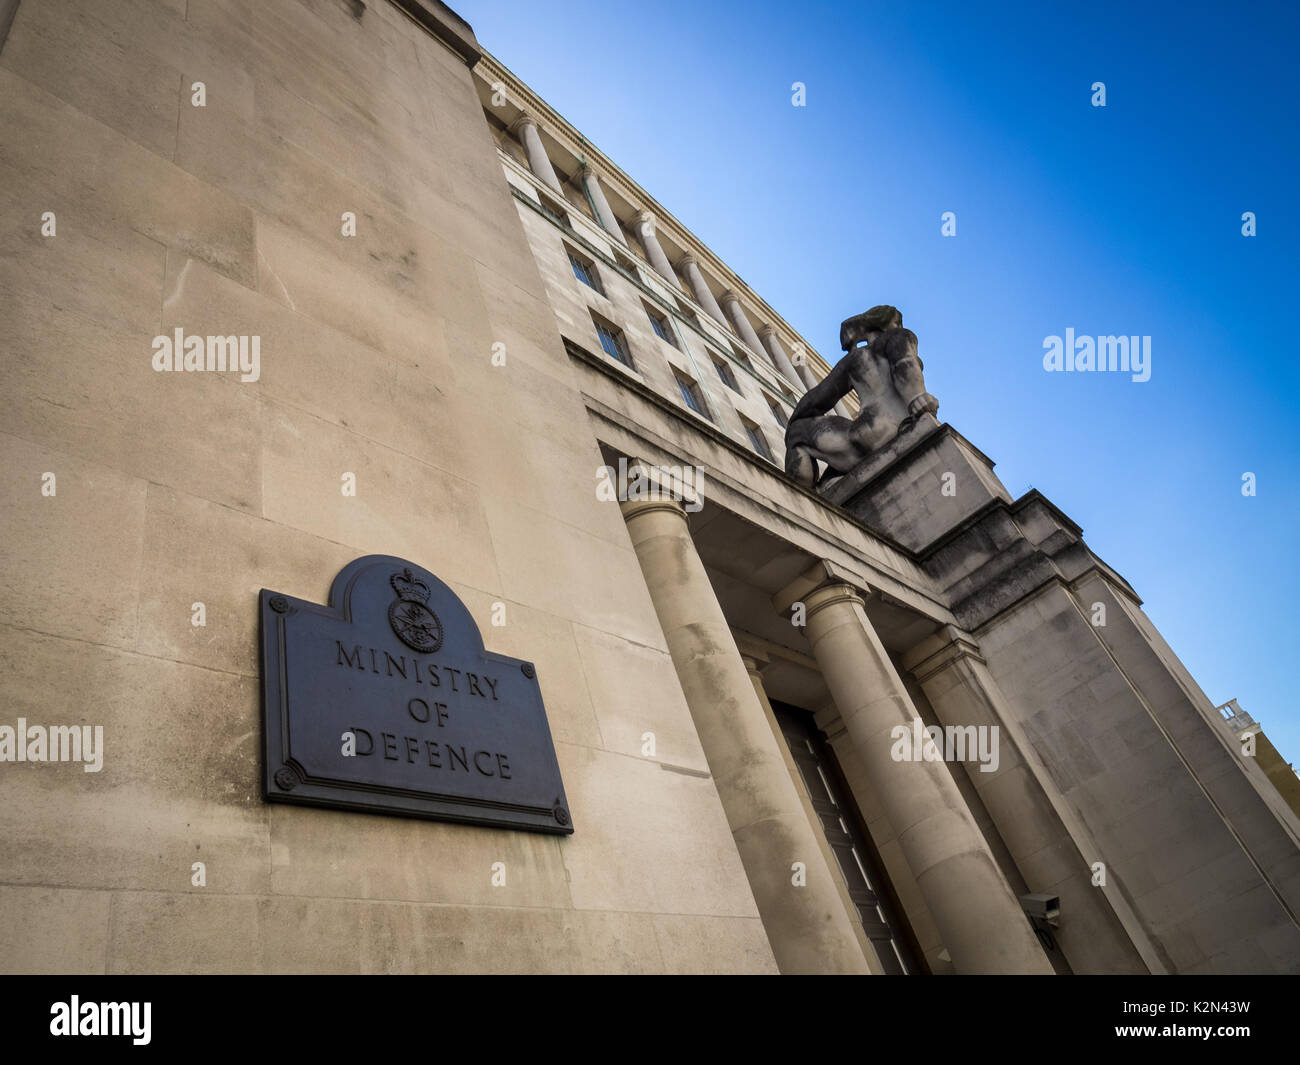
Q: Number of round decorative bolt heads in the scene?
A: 4